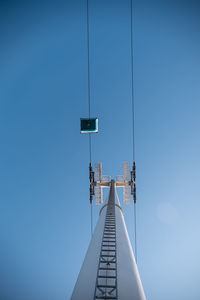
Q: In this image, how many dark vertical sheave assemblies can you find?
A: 2